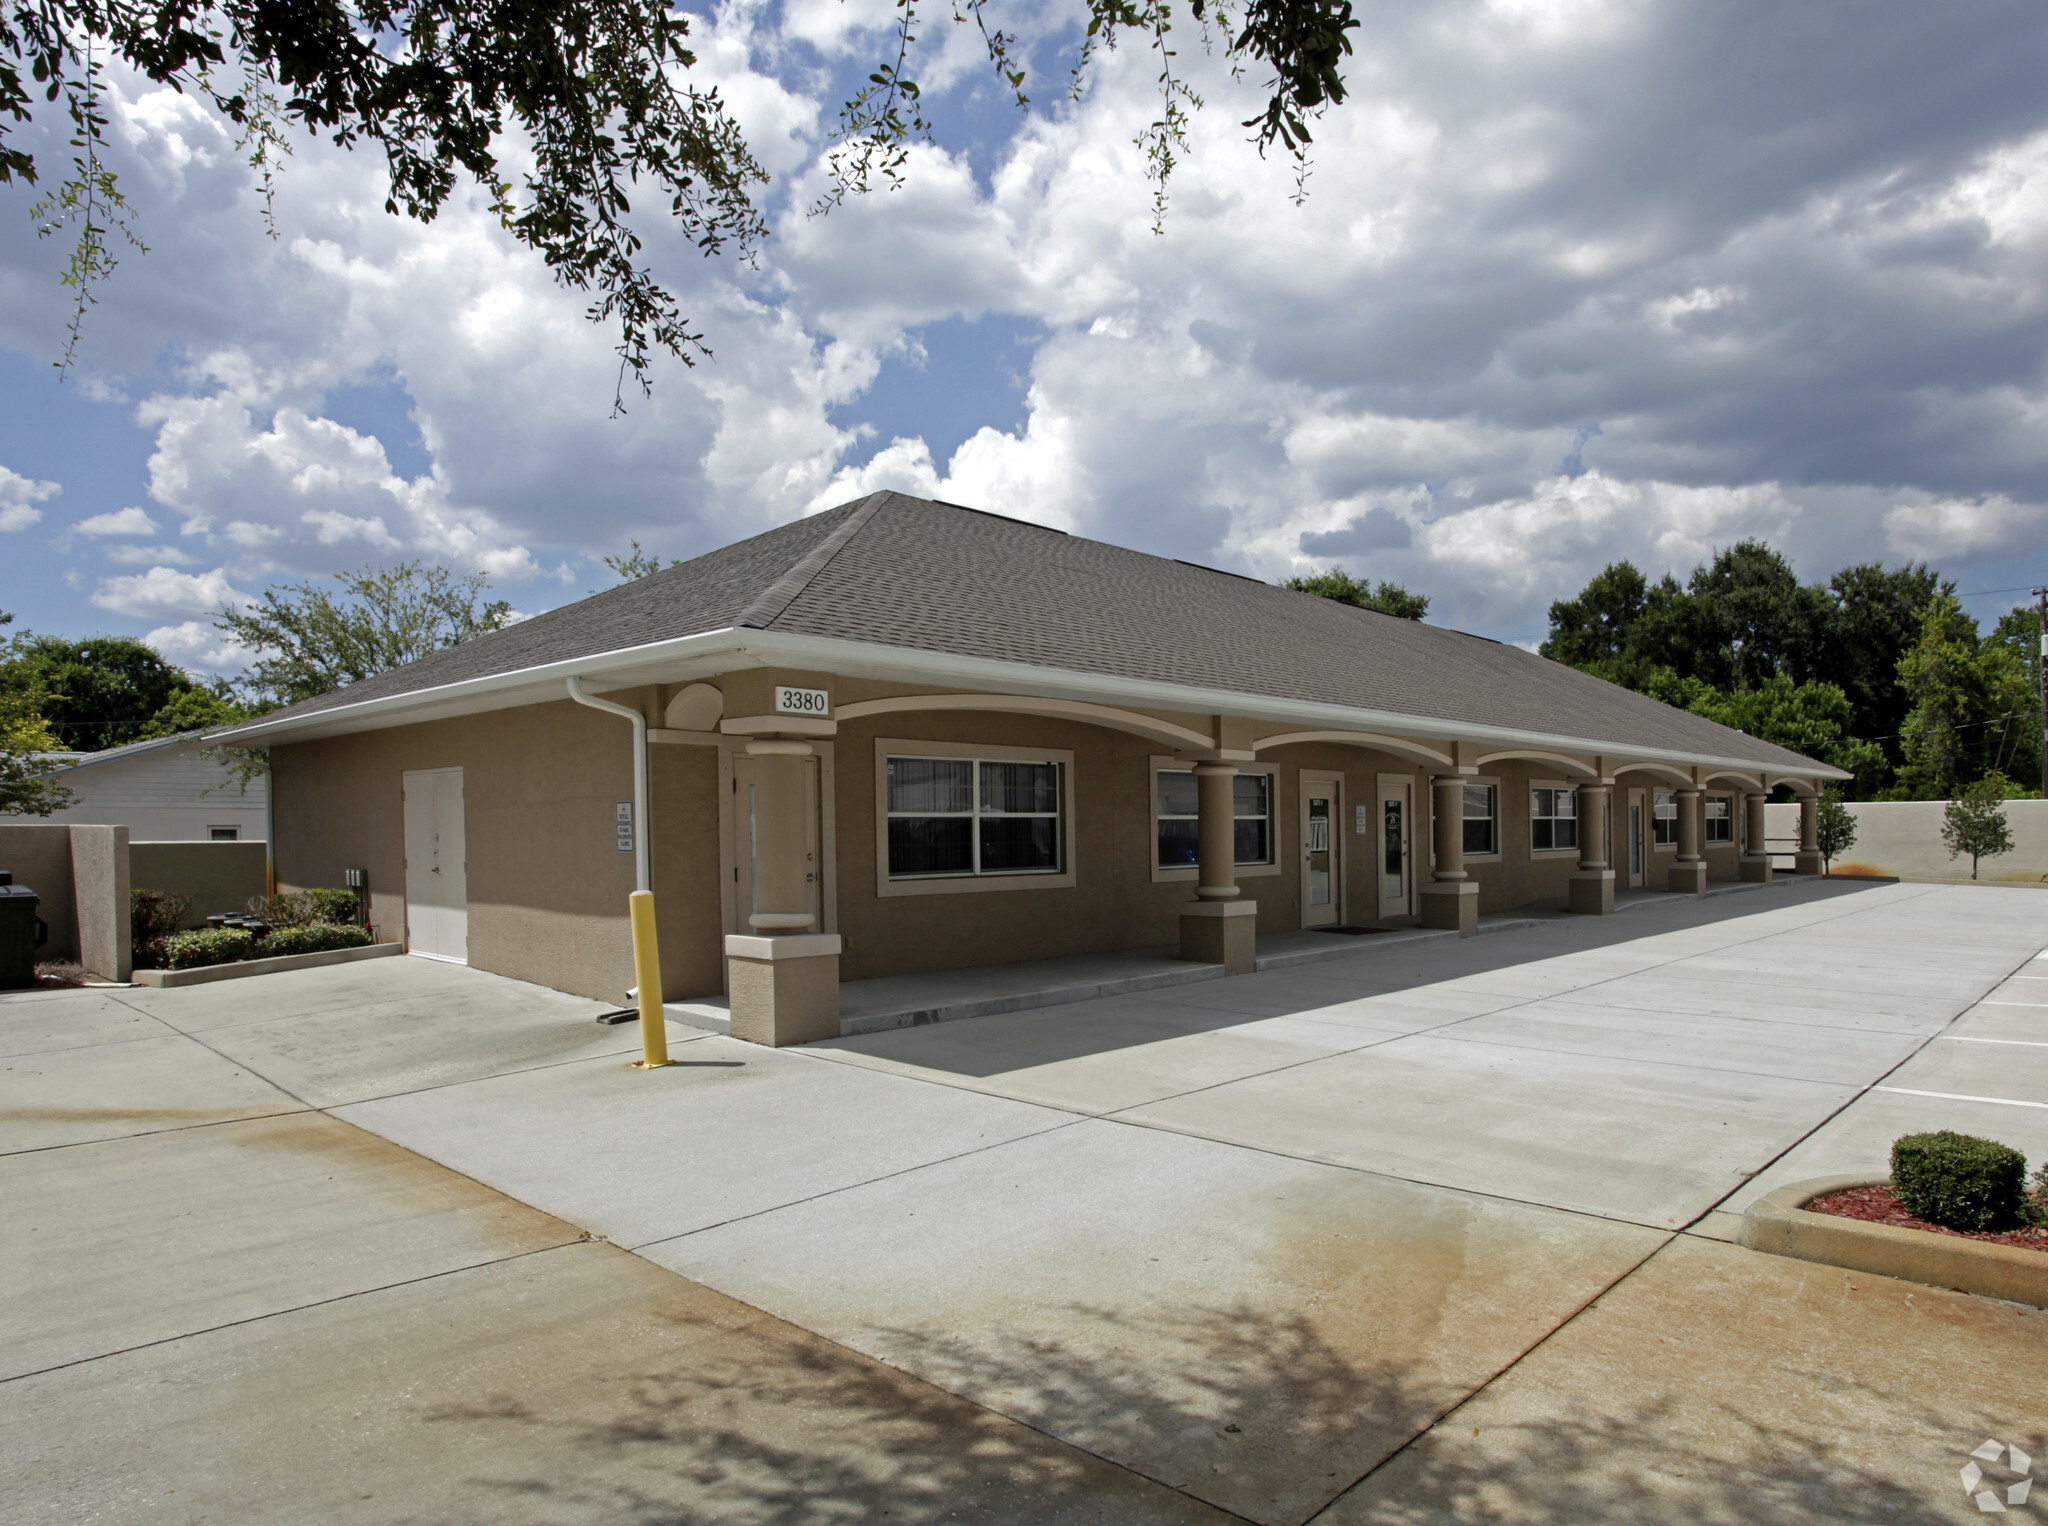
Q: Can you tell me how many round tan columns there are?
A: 7